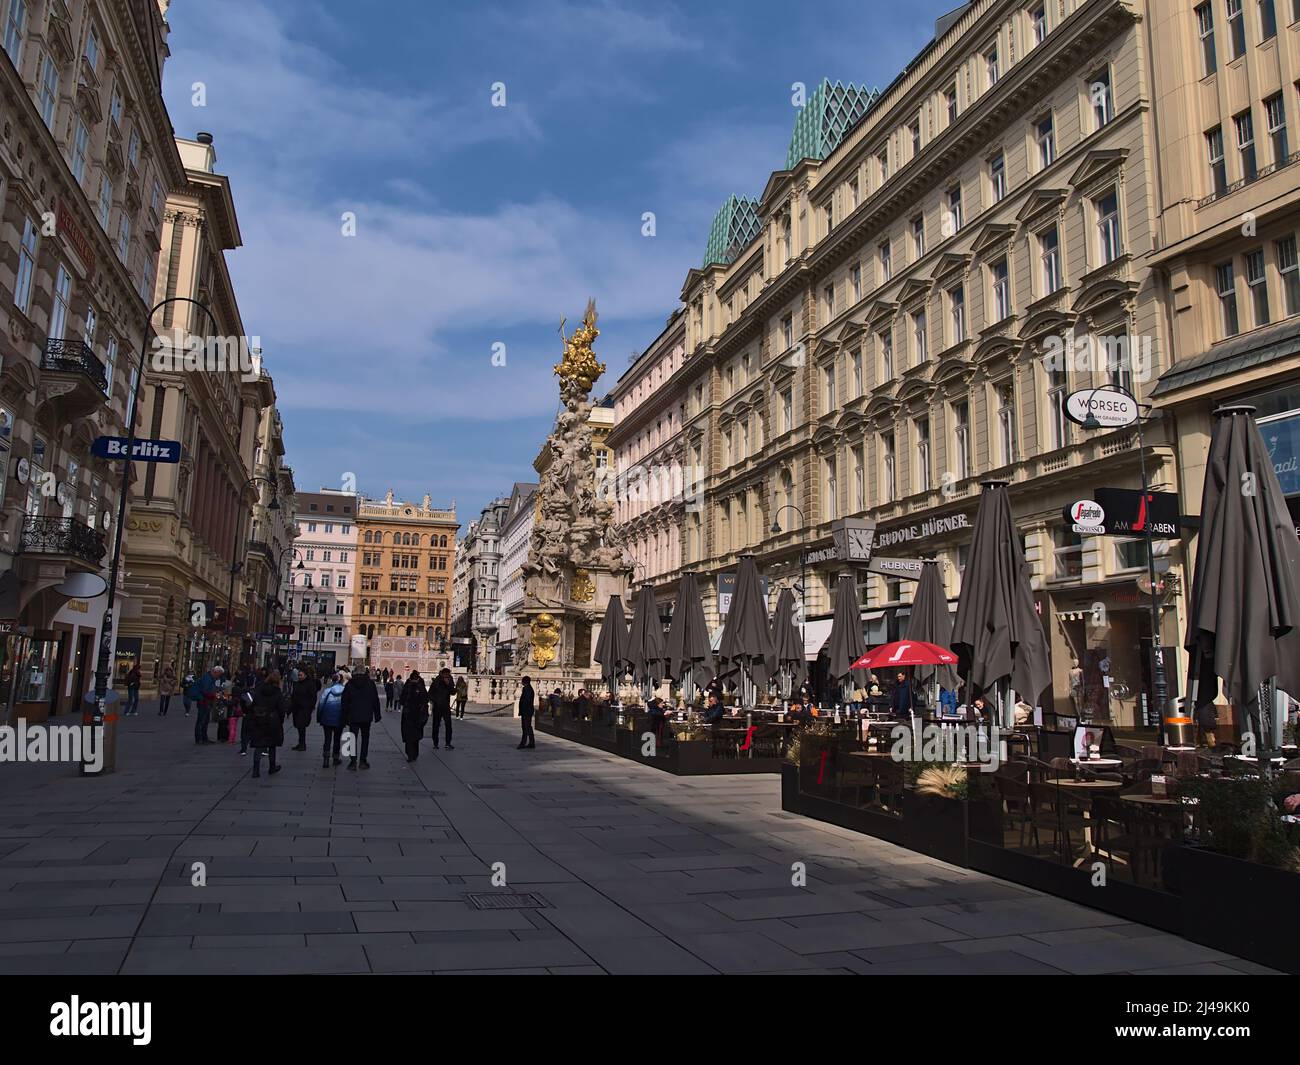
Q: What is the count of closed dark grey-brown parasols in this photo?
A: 9